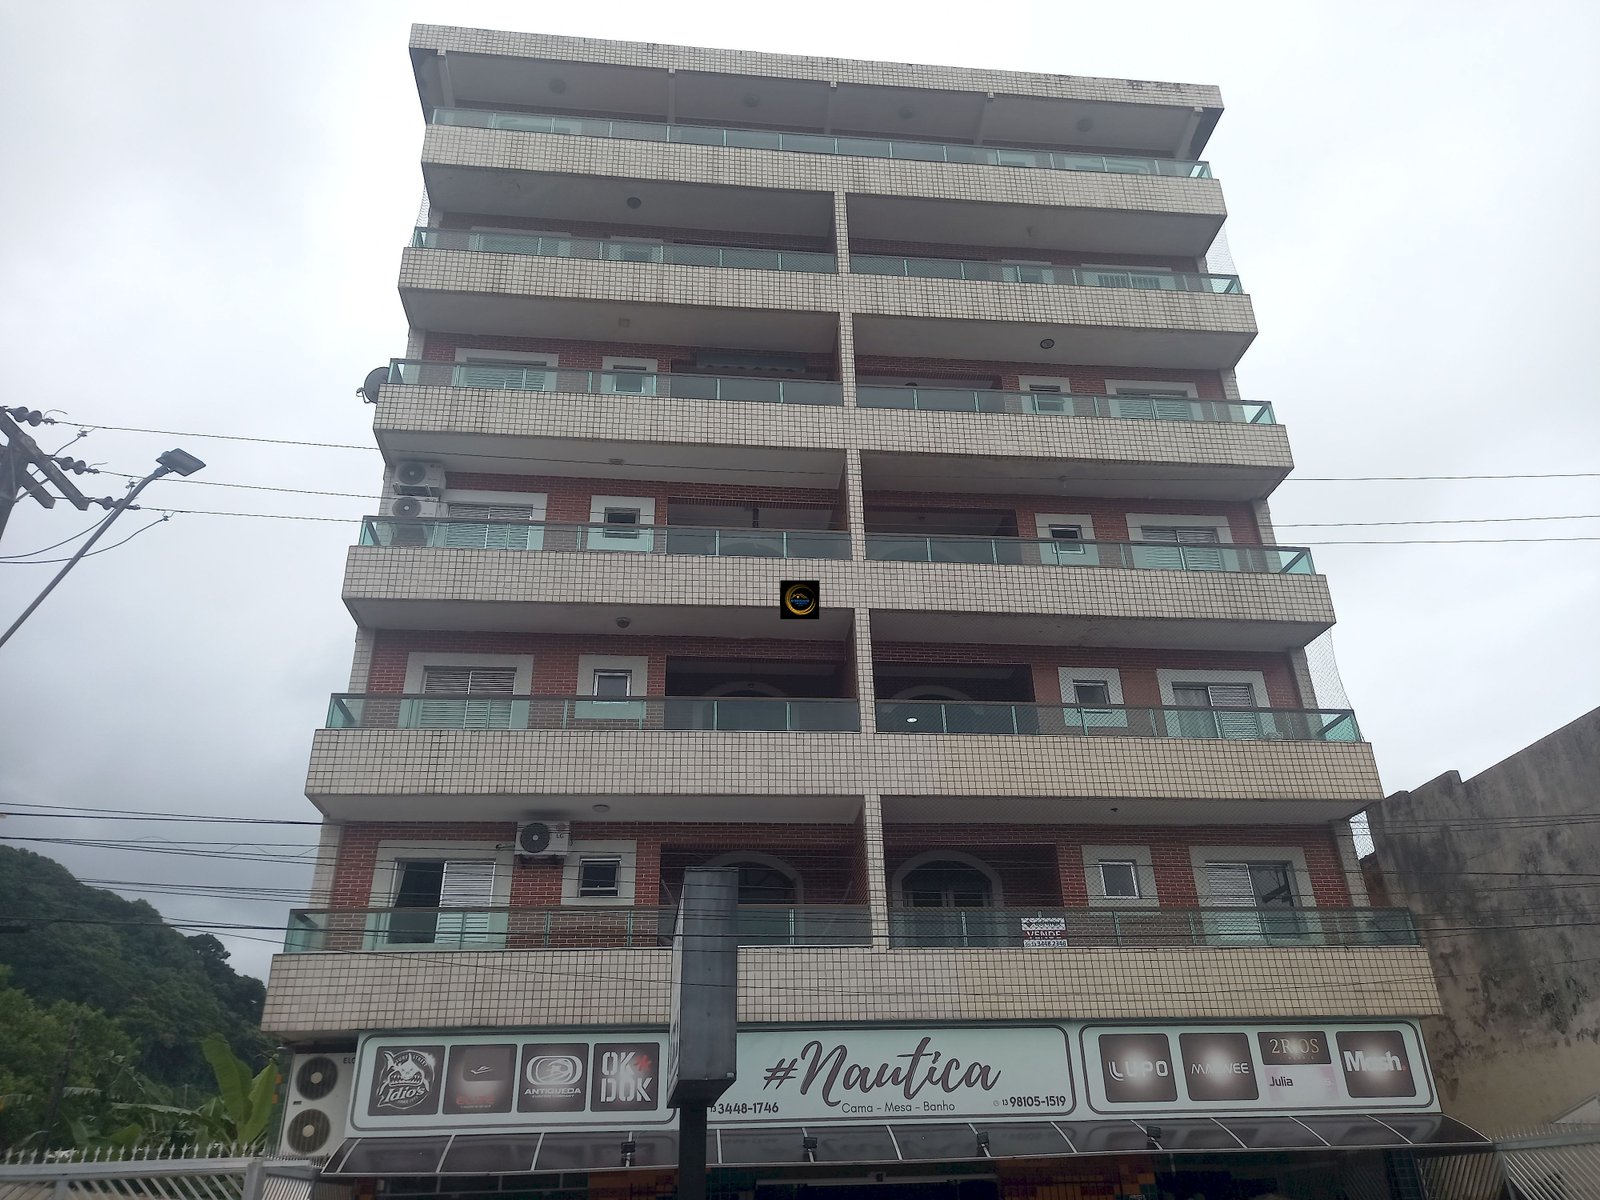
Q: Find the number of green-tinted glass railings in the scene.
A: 11